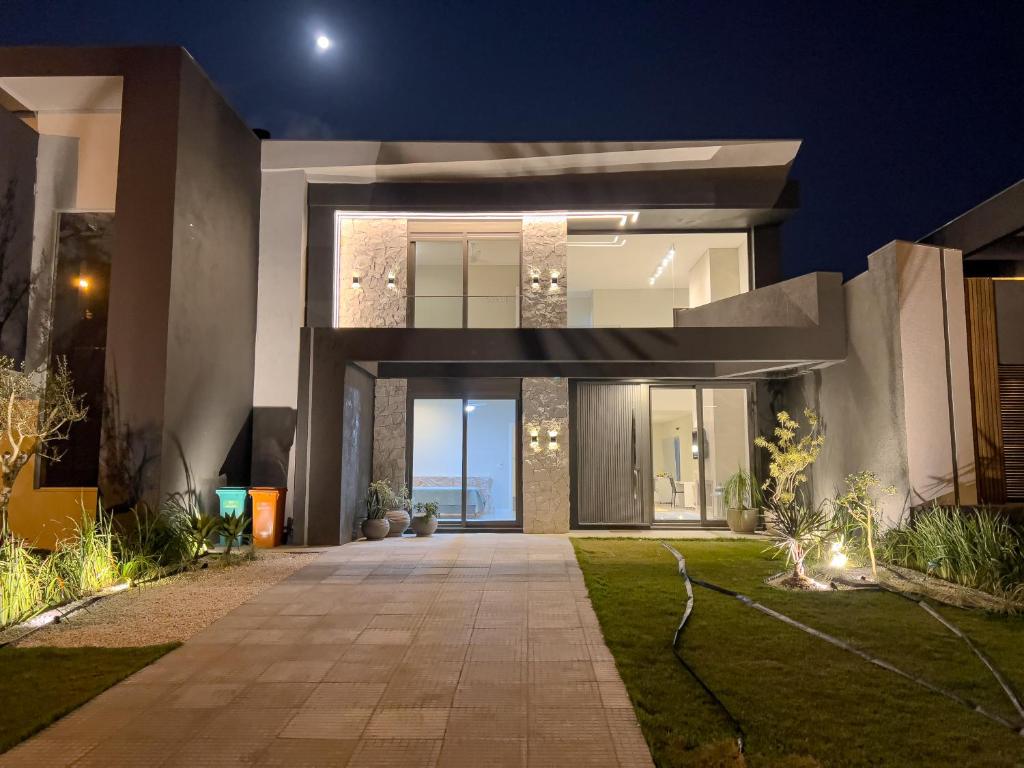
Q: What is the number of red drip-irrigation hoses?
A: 0